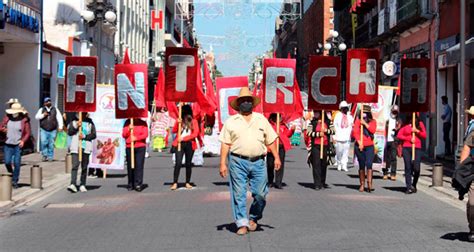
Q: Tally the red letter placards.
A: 8